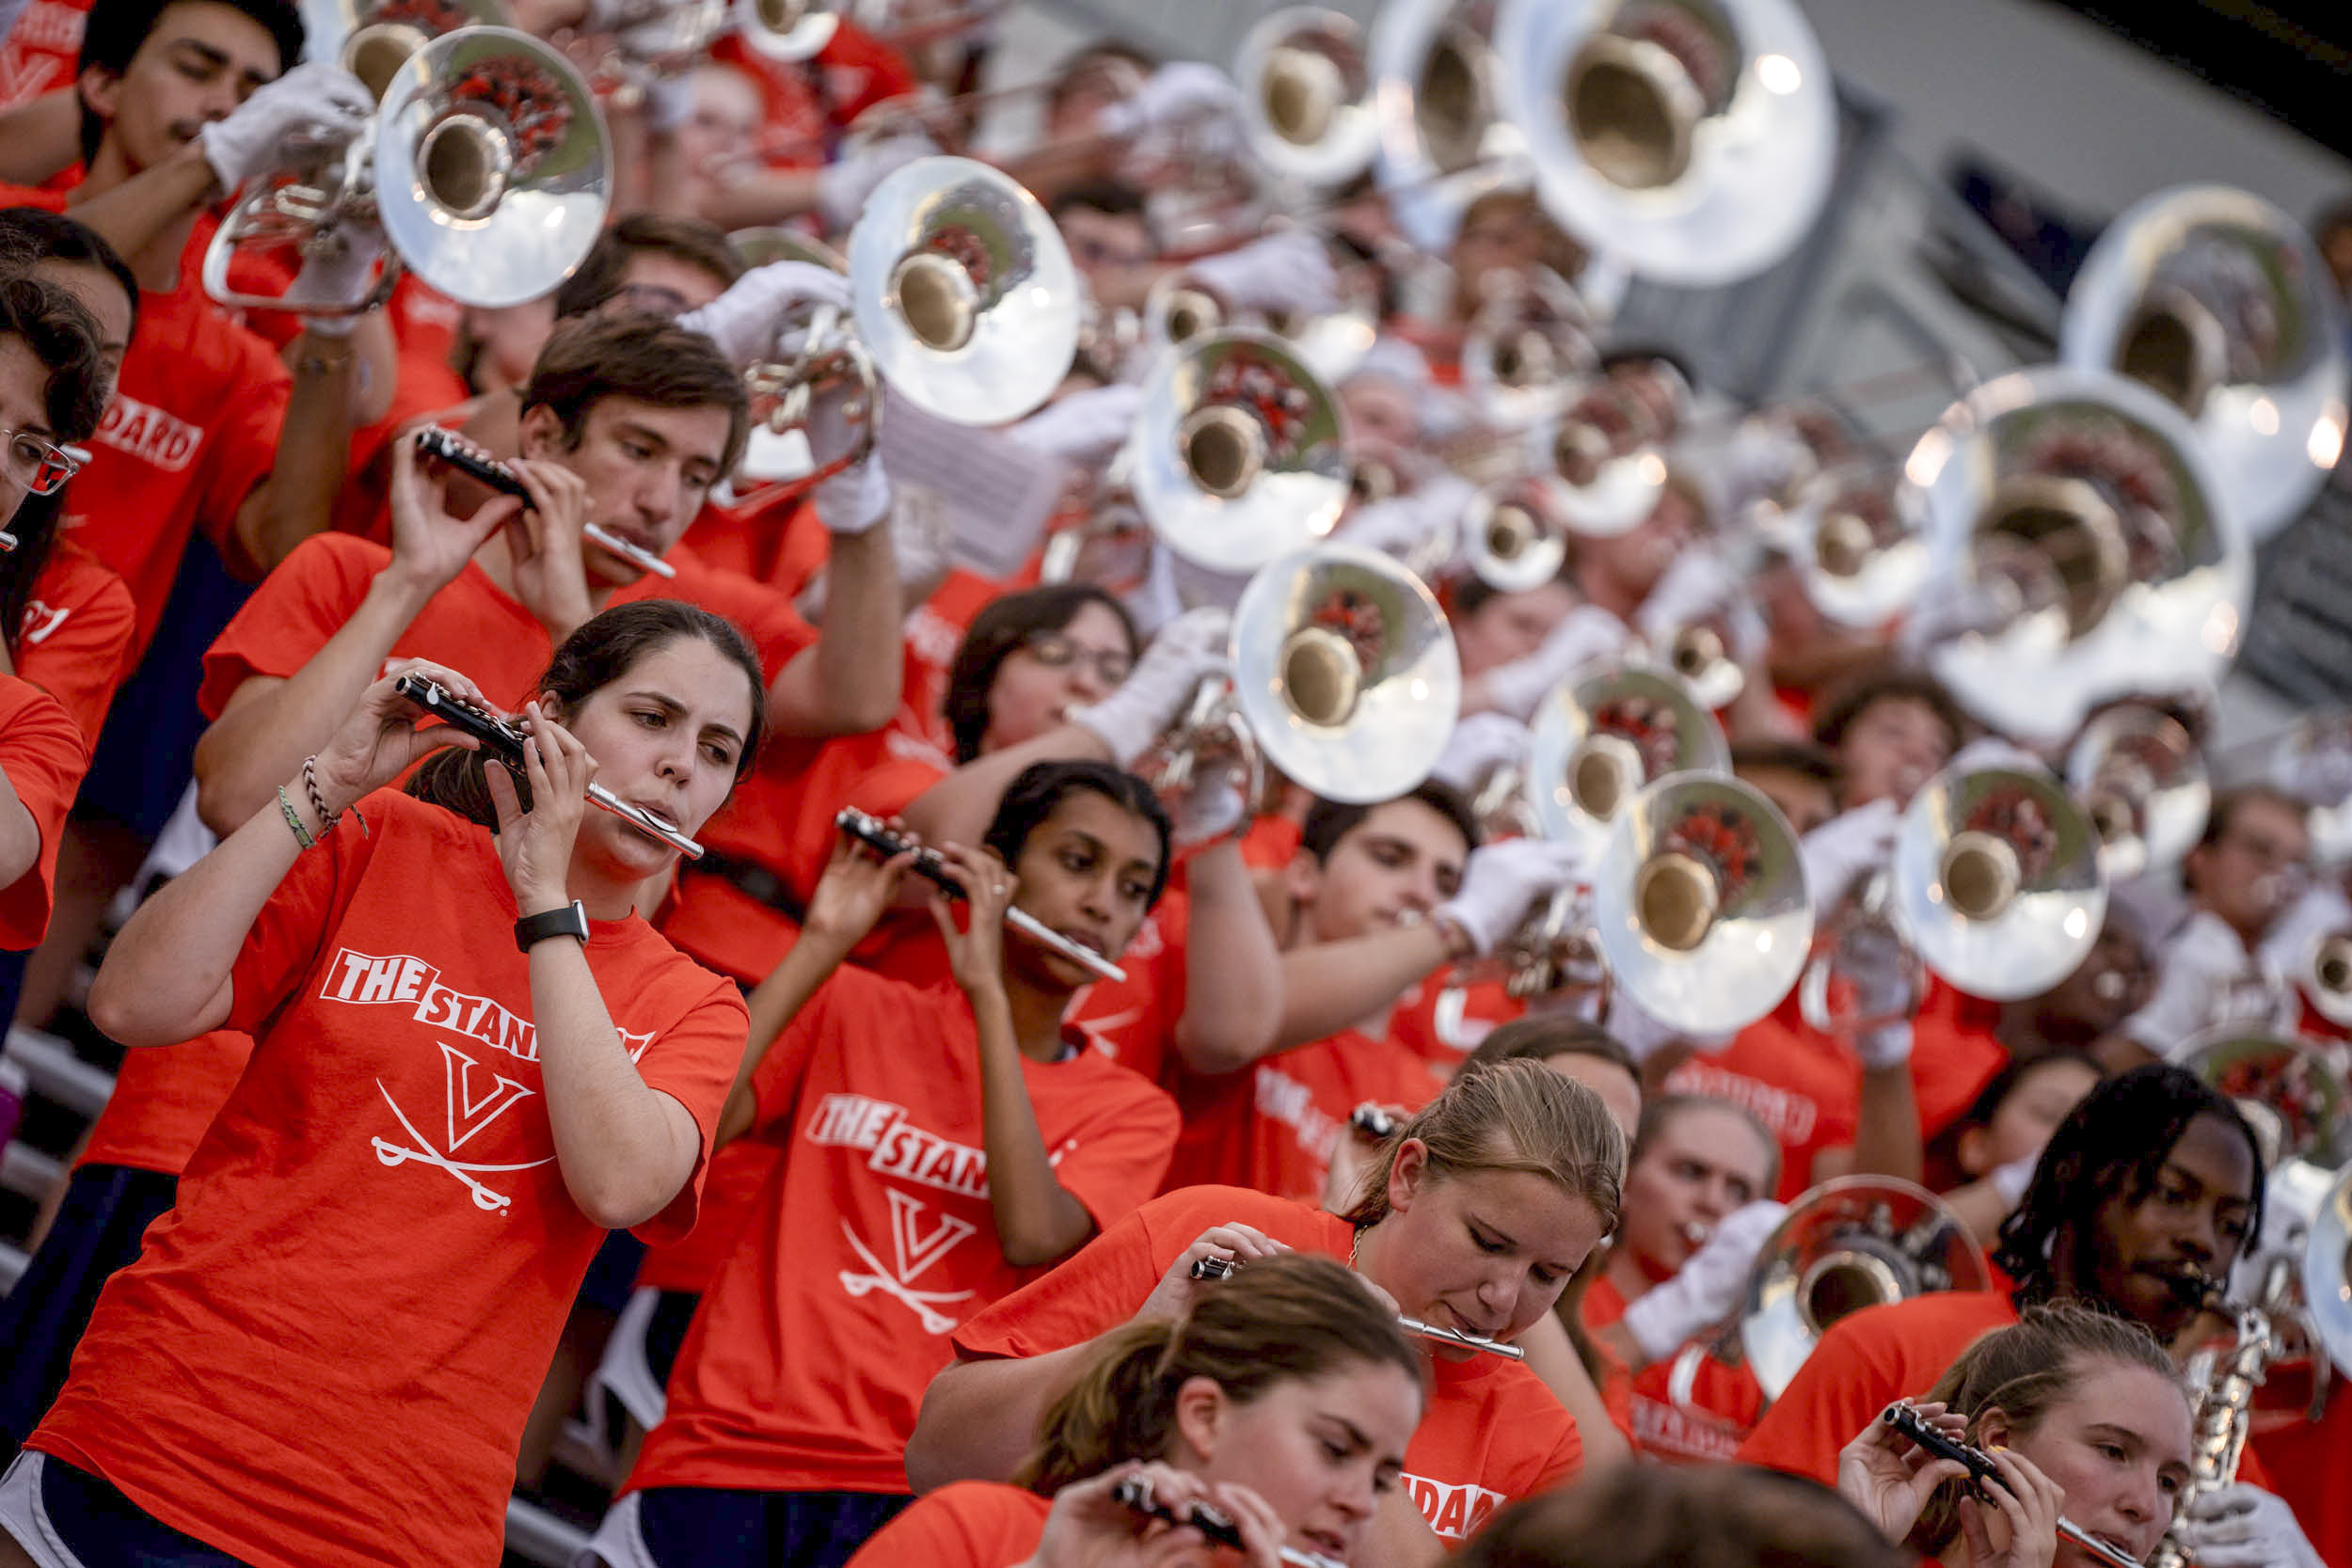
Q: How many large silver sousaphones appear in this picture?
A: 4